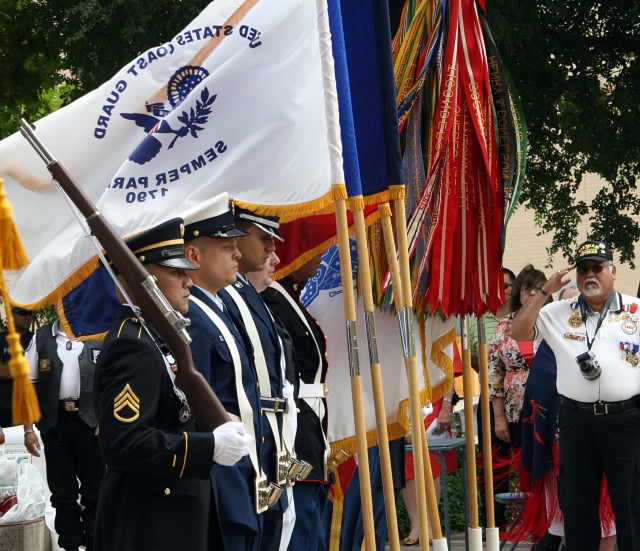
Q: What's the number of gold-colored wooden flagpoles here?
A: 6